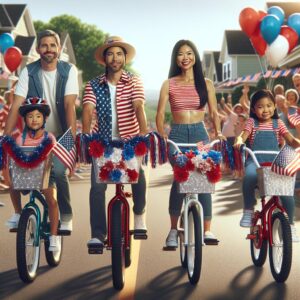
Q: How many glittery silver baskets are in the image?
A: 4